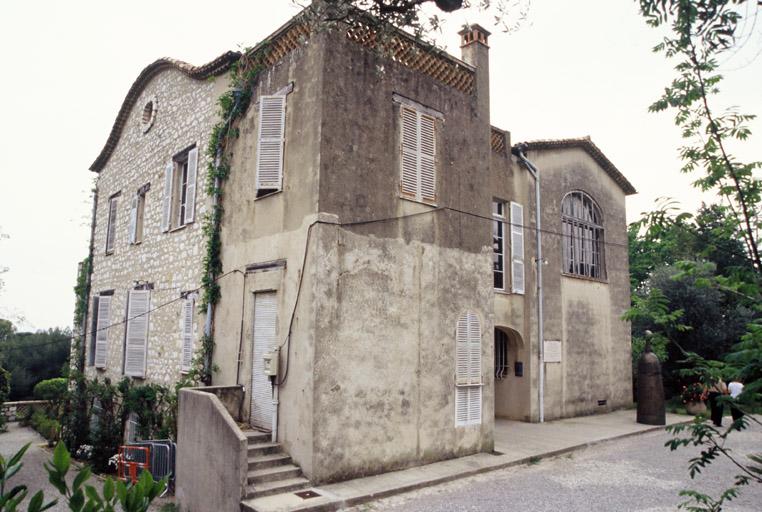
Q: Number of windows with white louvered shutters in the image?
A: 10